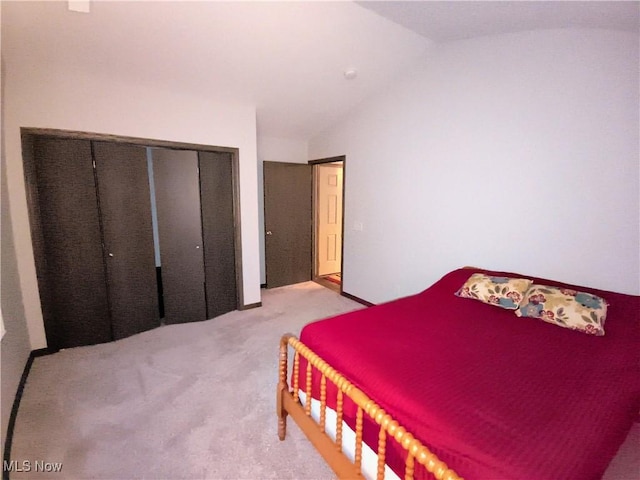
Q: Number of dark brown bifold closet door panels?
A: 4